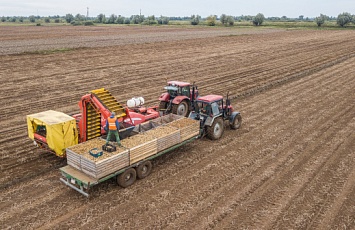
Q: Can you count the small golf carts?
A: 0